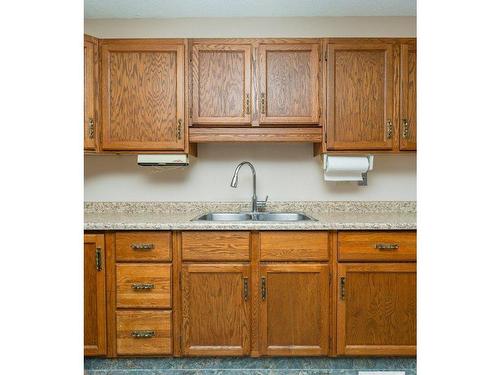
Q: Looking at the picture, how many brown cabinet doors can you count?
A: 10